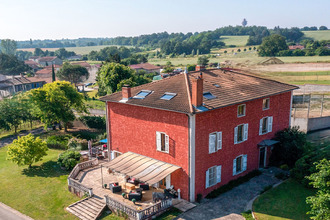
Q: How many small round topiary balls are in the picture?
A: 3